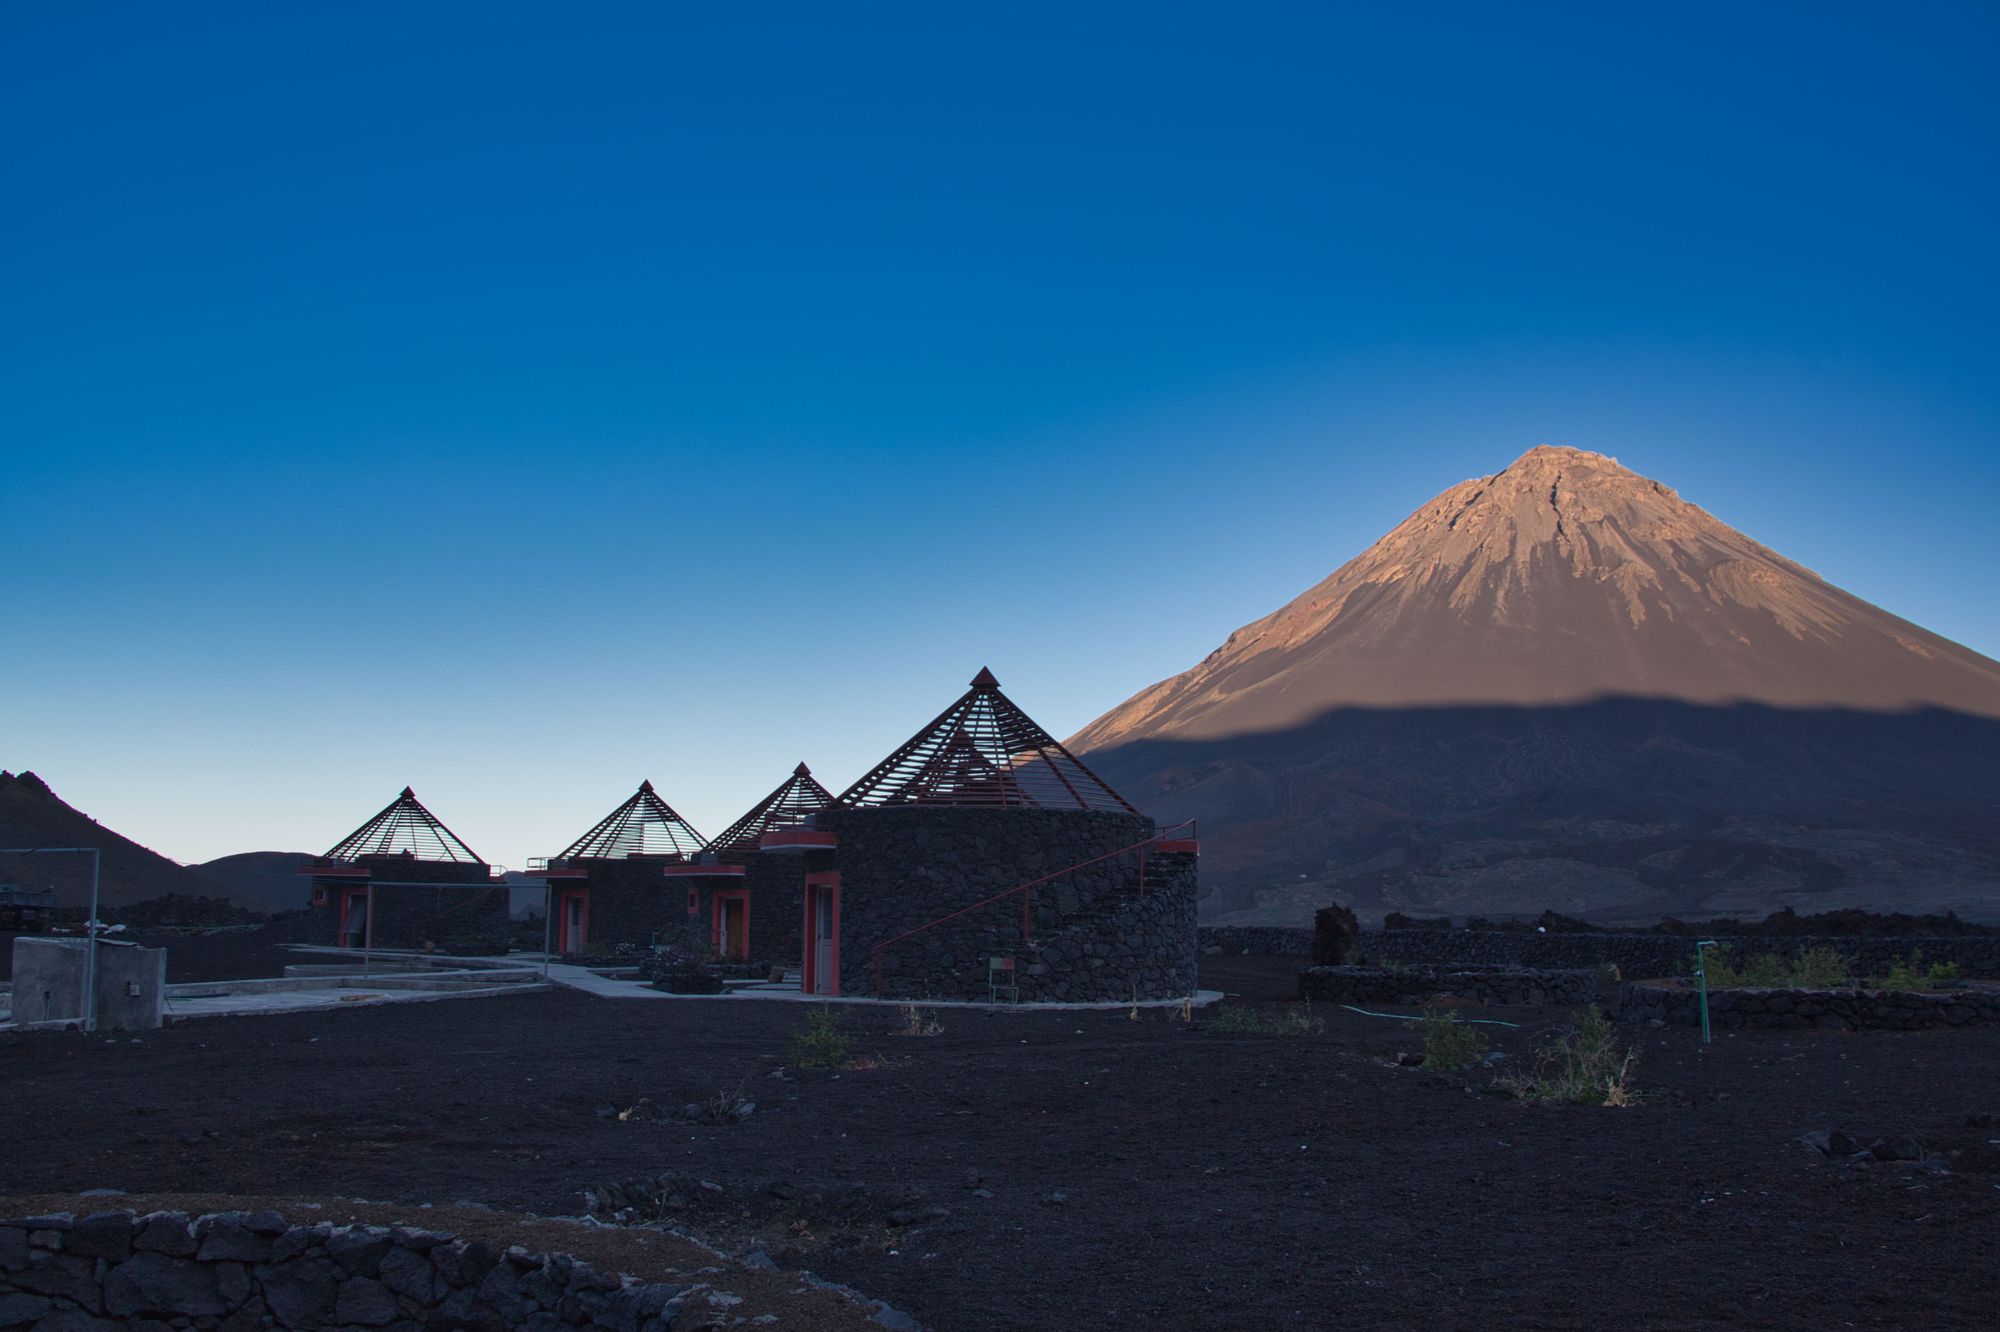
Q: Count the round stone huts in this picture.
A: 4